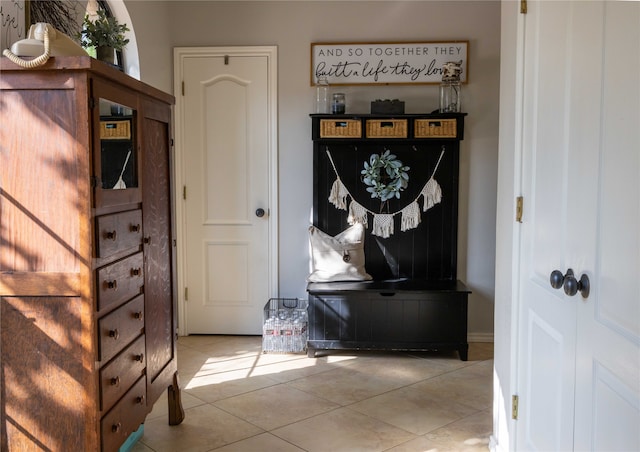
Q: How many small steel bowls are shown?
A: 0